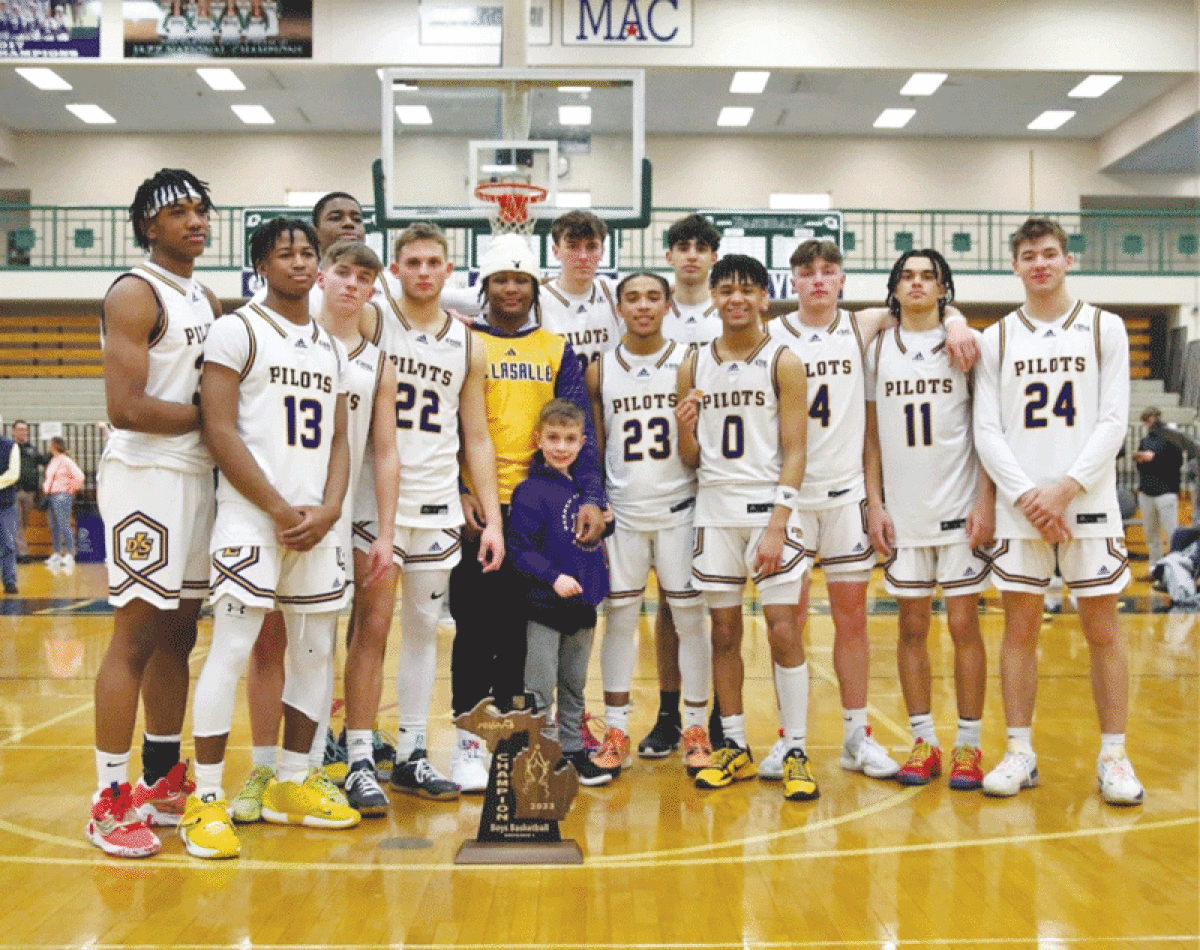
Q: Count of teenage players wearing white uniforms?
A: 12